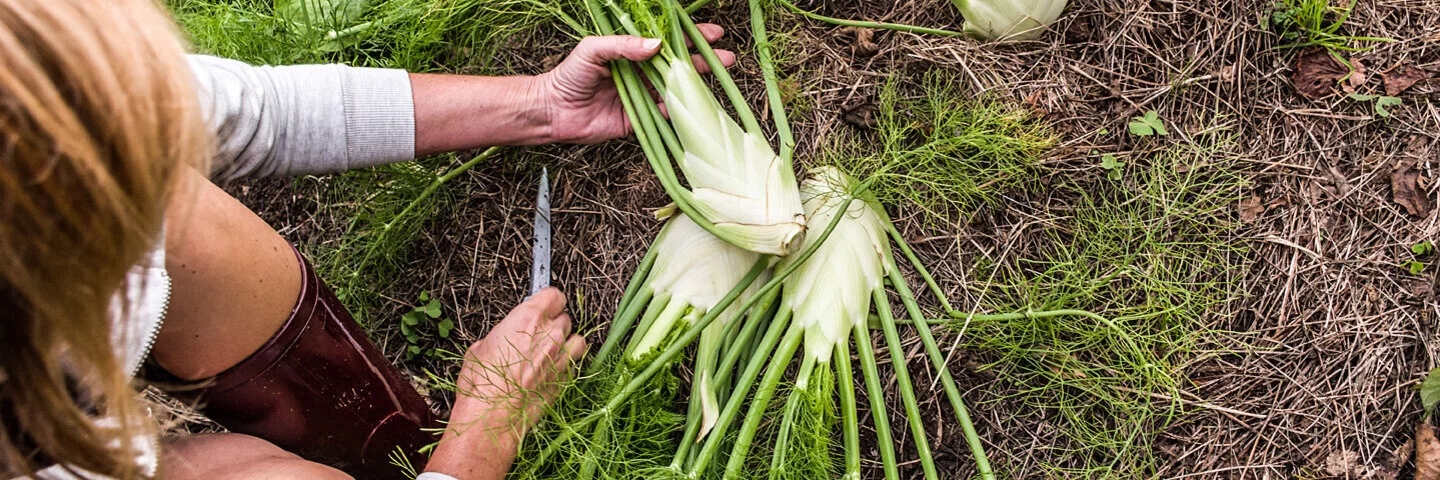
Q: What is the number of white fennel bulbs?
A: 4